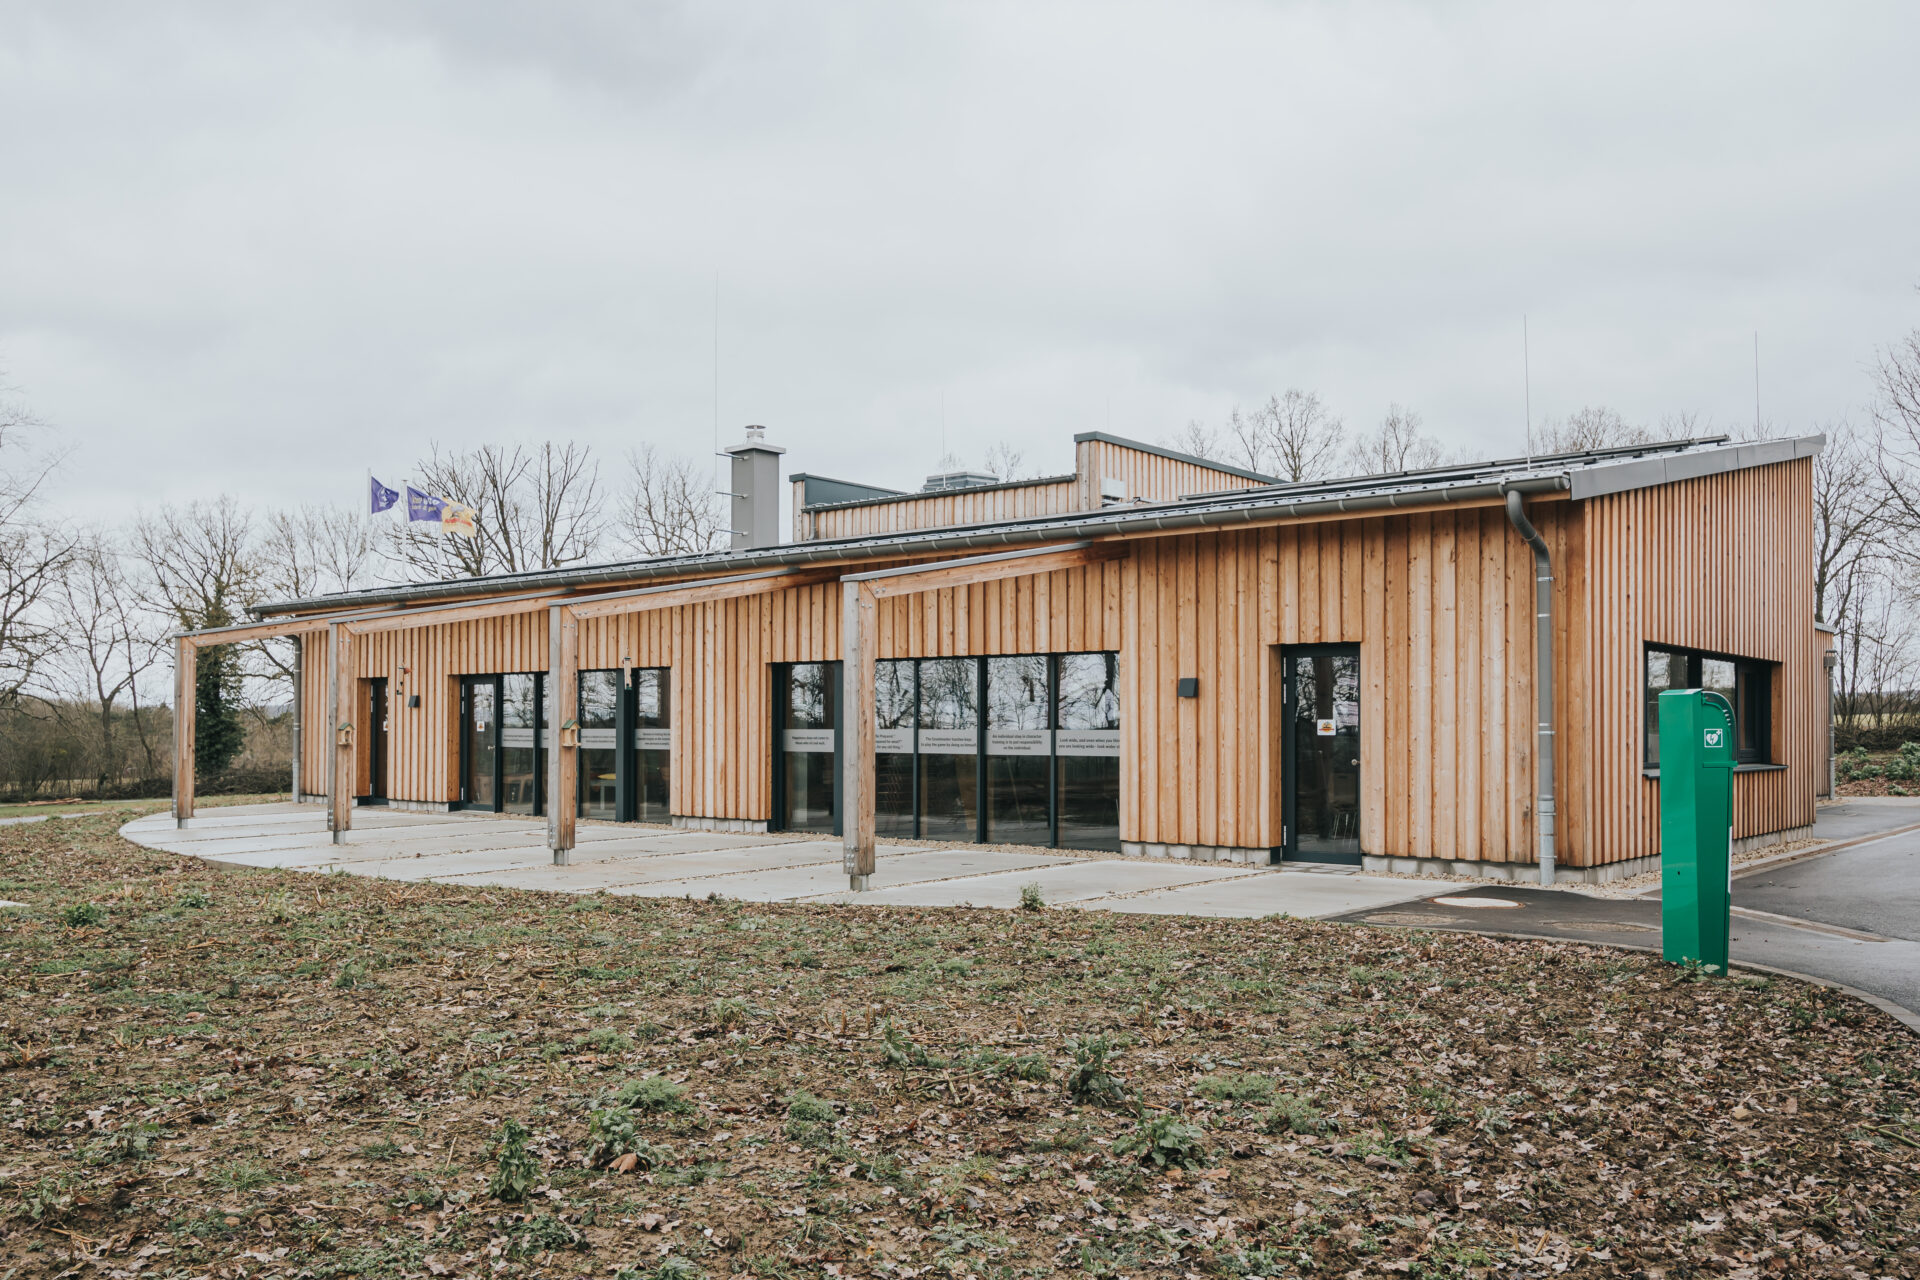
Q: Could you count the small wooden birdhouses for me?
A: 2